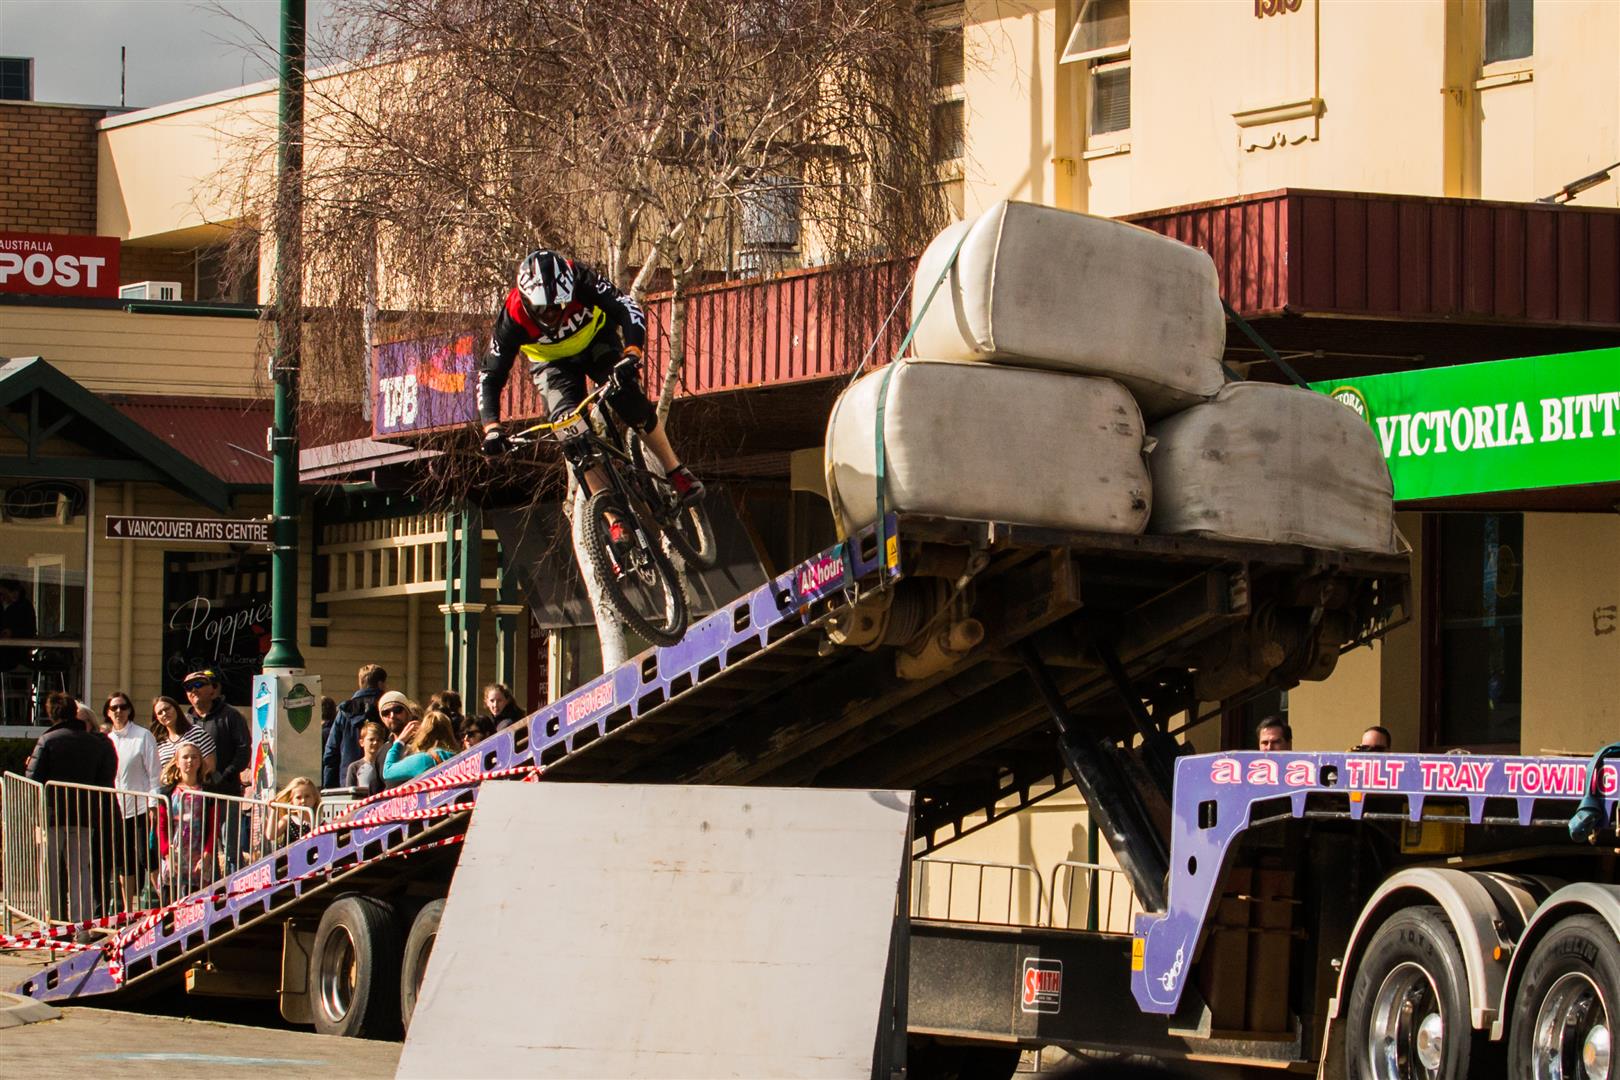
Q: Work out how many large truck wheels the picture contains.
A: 4